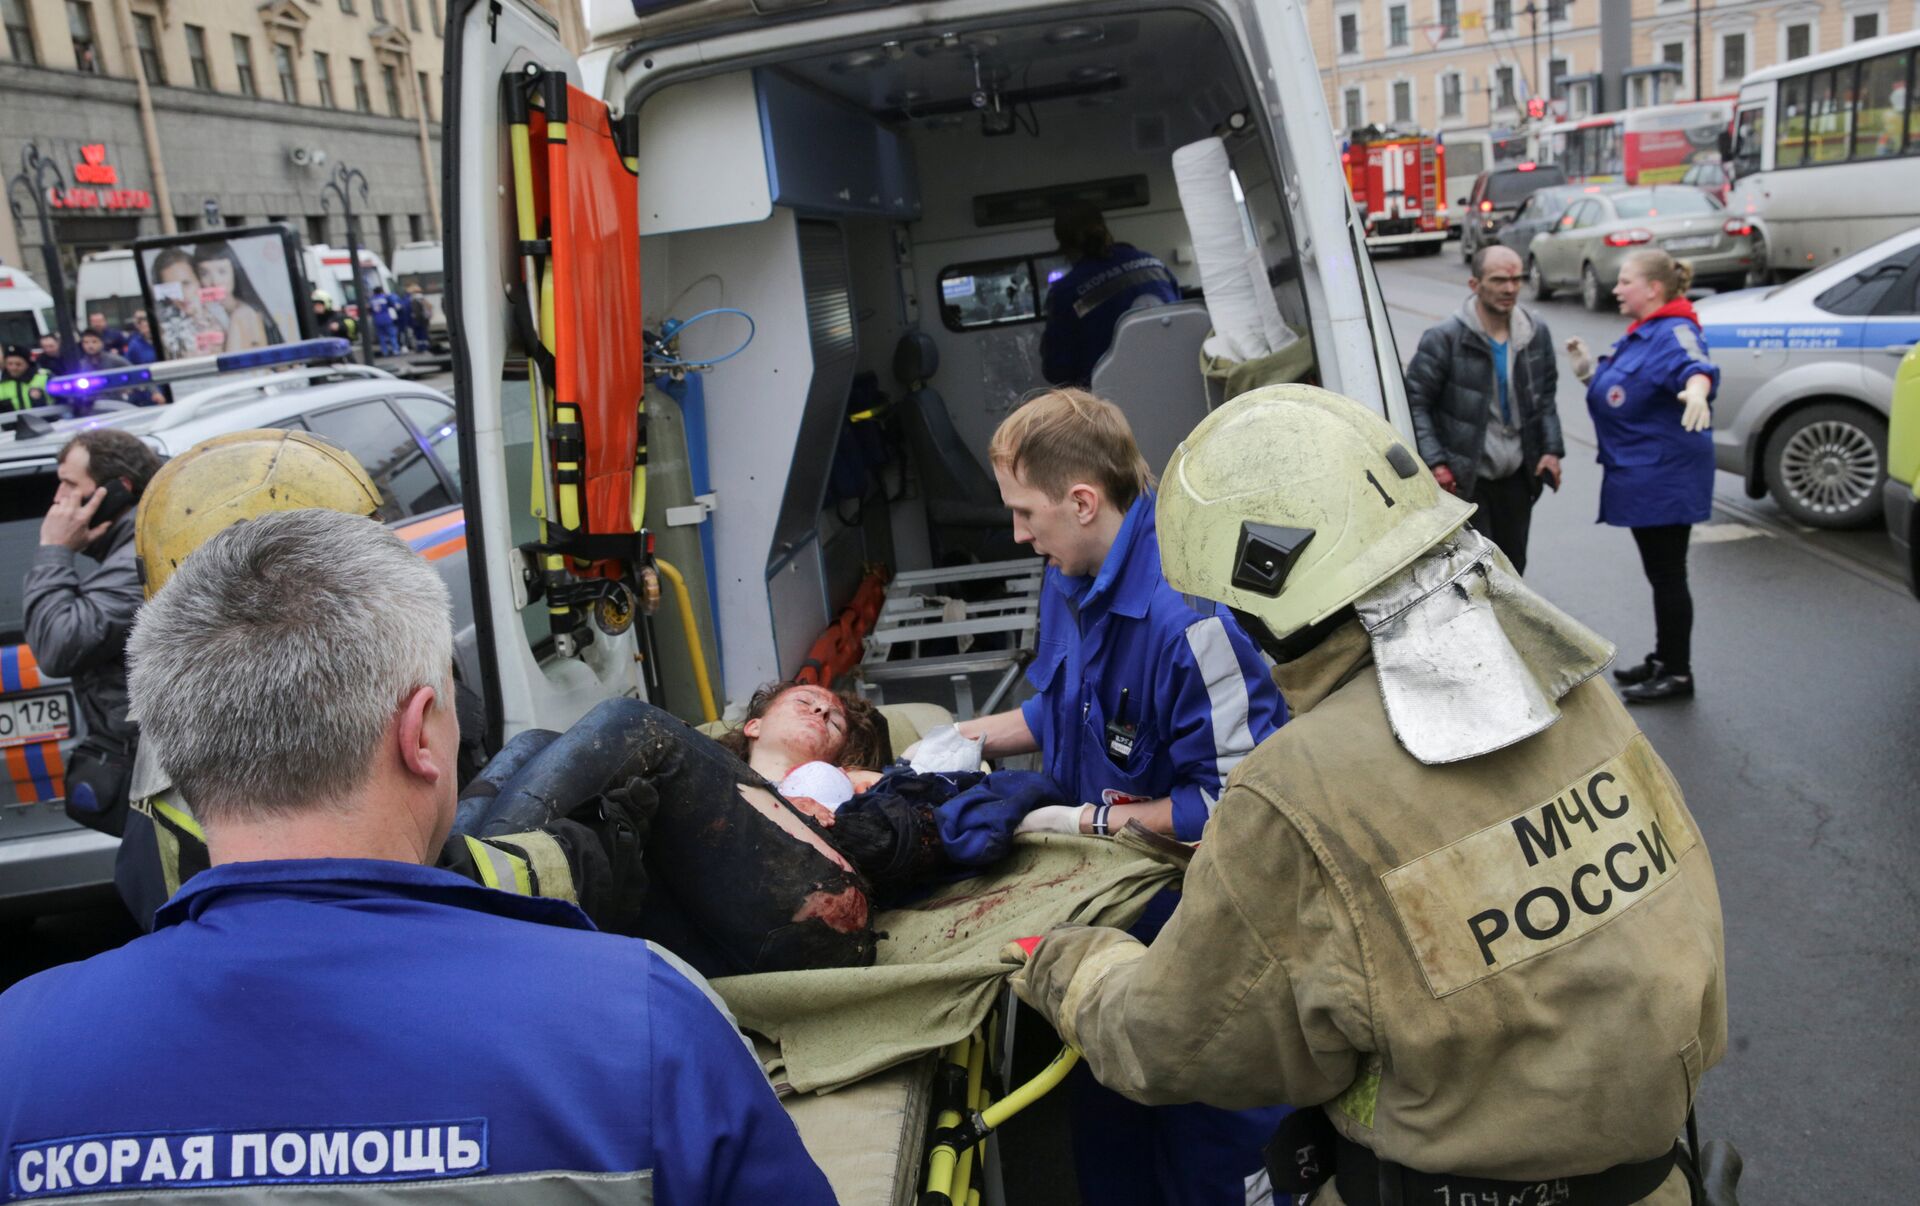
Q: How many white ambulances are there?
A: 5